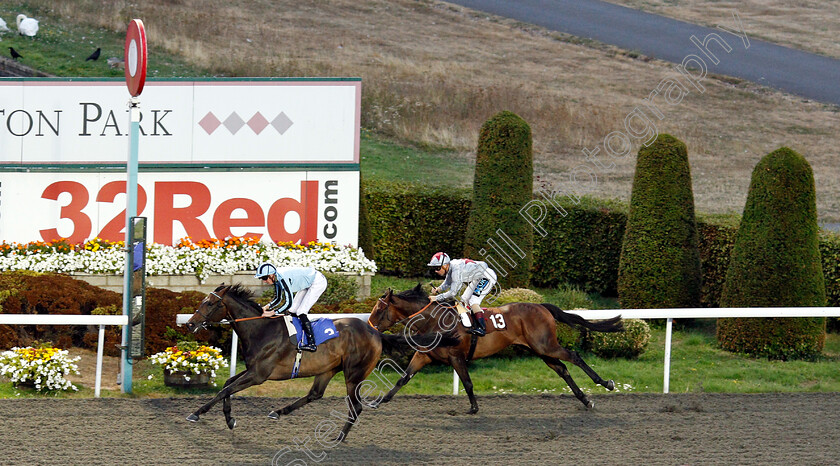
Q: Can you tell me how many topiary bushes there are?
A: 3